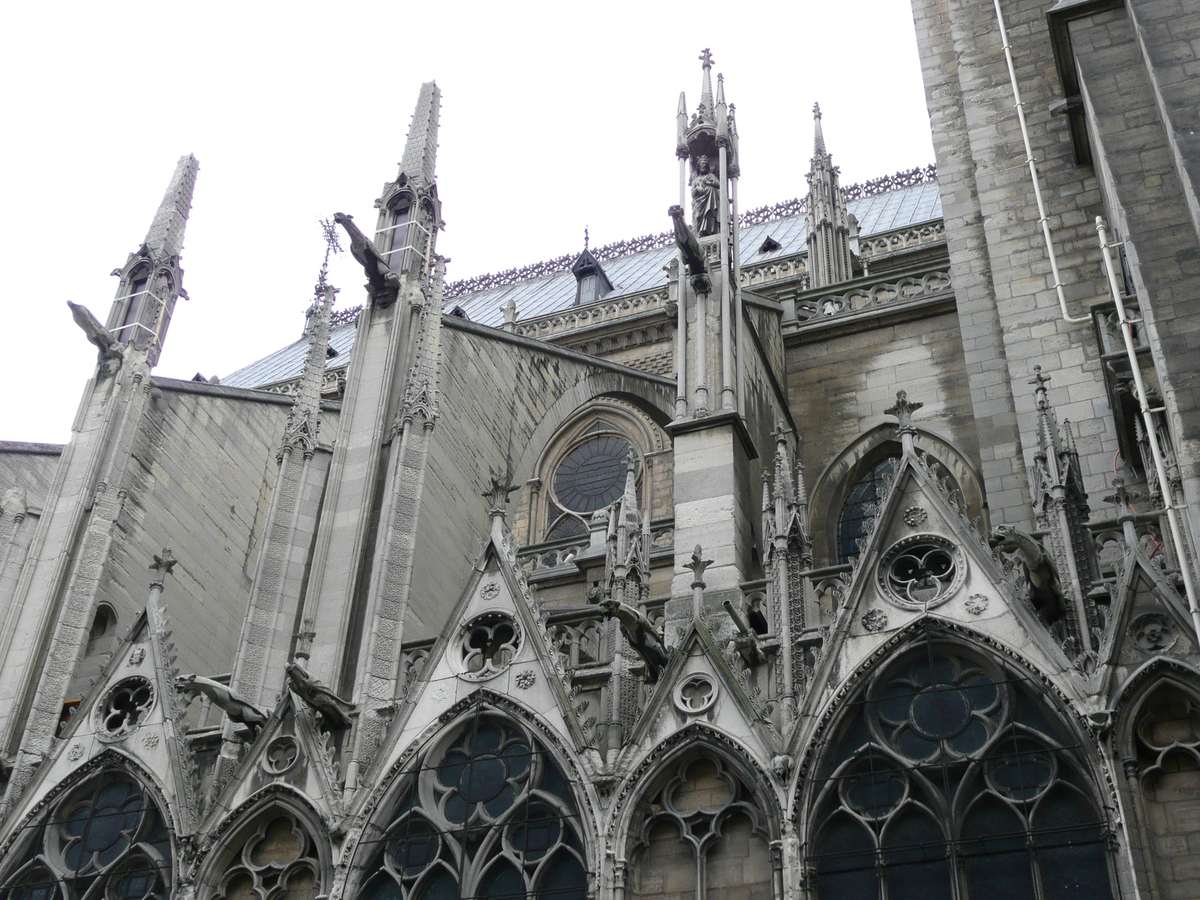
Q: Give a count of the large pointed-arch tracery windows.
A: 3